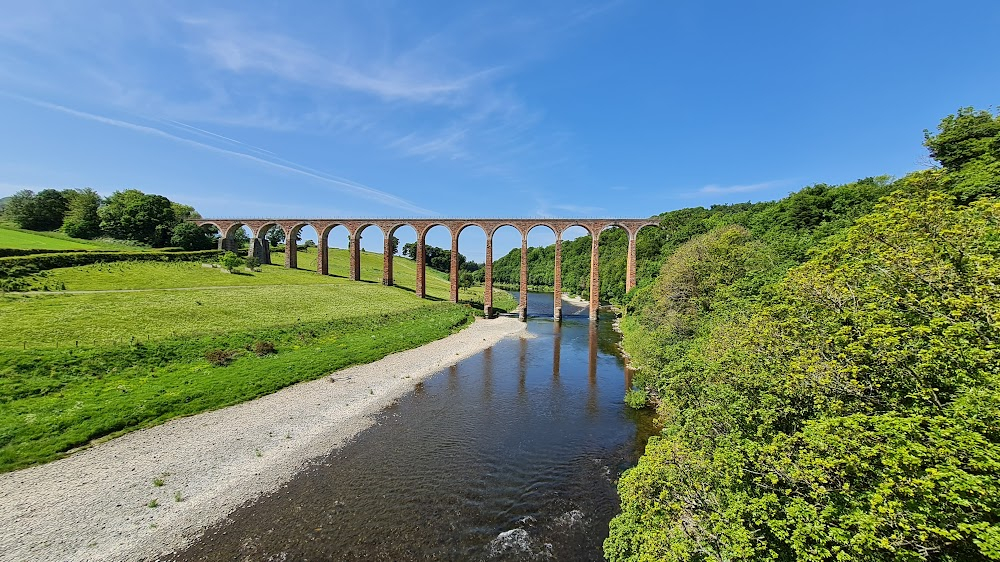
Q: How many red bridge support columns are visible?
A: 11